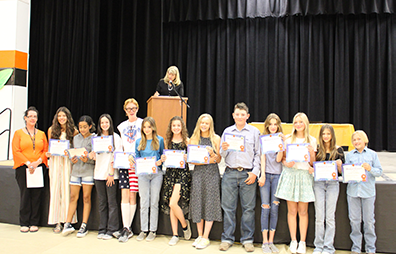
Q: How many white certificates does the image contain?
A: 12